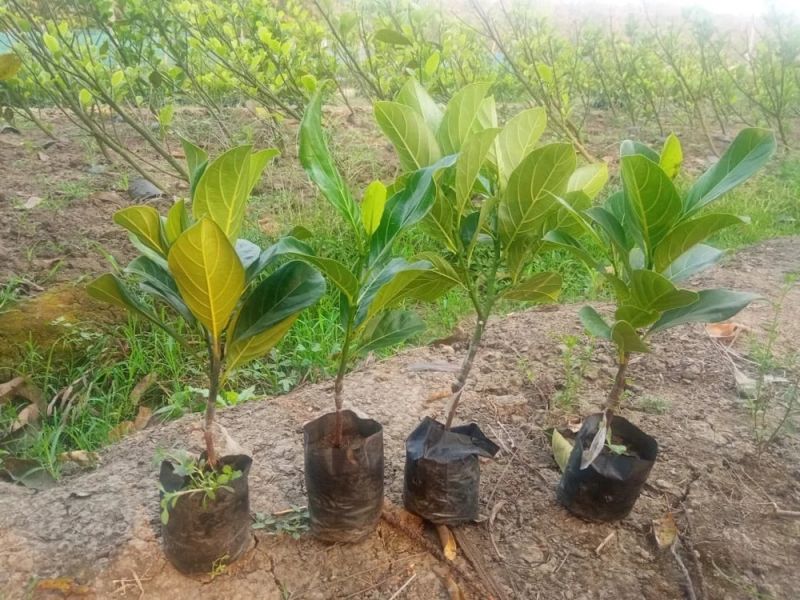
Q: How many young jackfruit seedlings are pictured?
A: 4